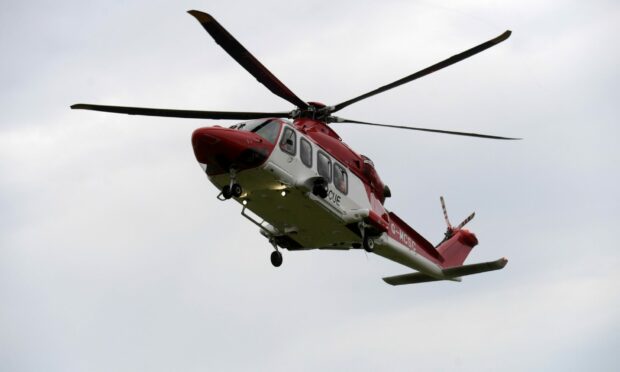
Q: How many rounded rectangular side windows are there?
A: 4